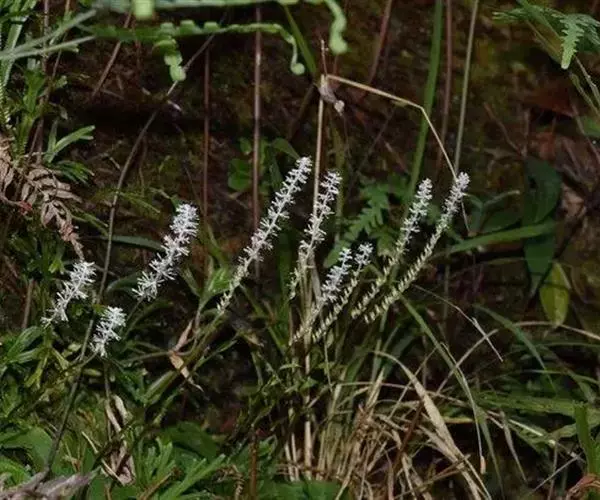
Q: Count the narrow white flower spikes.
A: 9